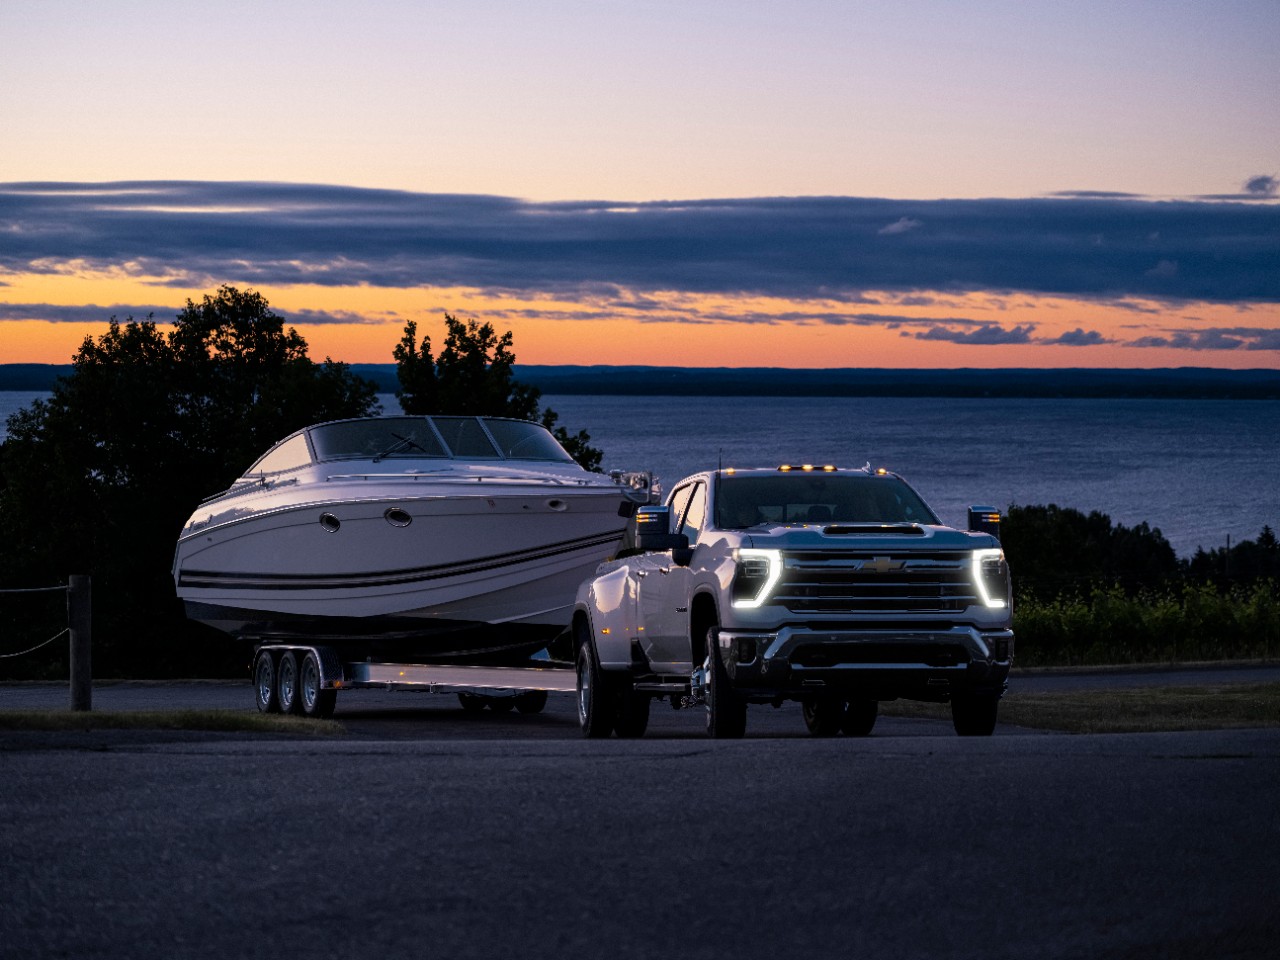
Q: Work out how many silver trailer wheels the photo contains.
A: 3